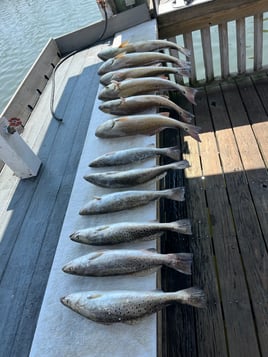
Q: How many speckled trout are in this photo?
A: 6